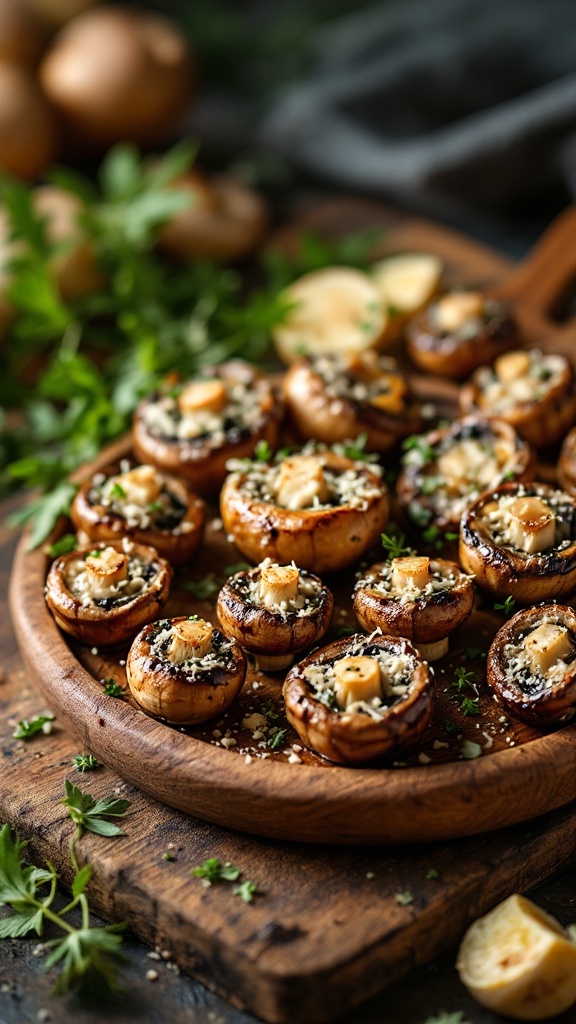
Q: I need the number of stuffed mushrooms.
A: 15